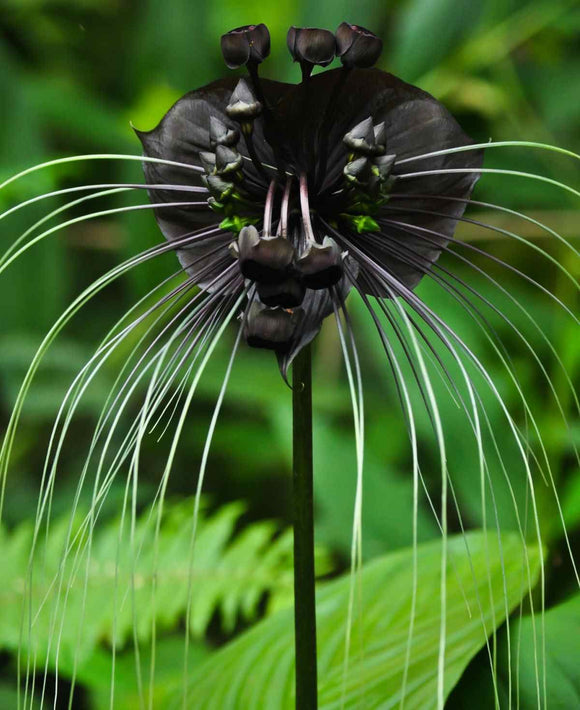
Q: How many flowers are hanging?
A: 4